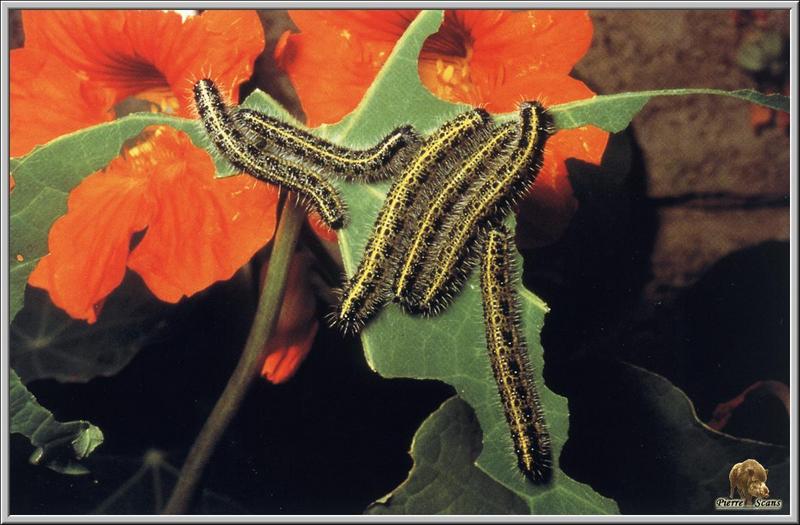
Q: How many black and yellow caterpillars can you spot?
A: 6